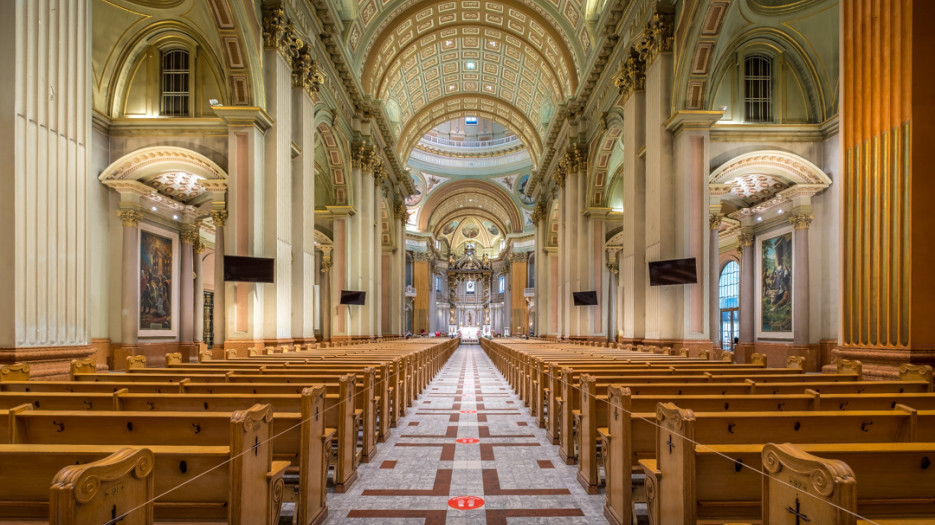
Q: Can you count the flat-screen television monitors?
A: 4